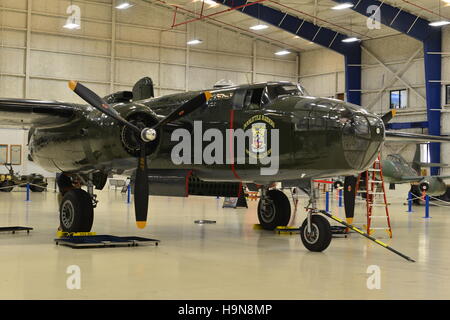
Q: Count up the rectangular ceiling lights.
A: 8